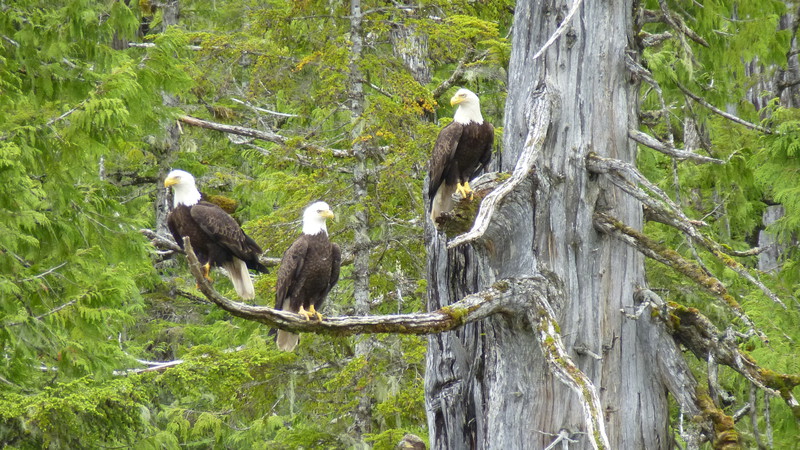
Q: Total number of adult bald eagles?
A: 3